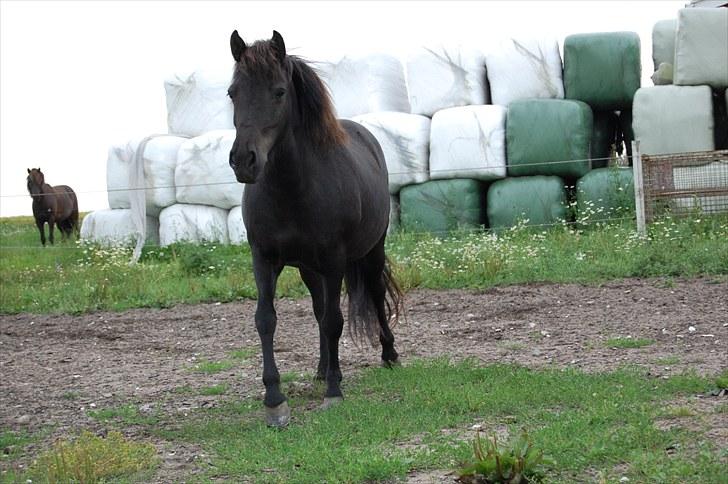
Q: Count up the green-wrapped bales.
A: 5